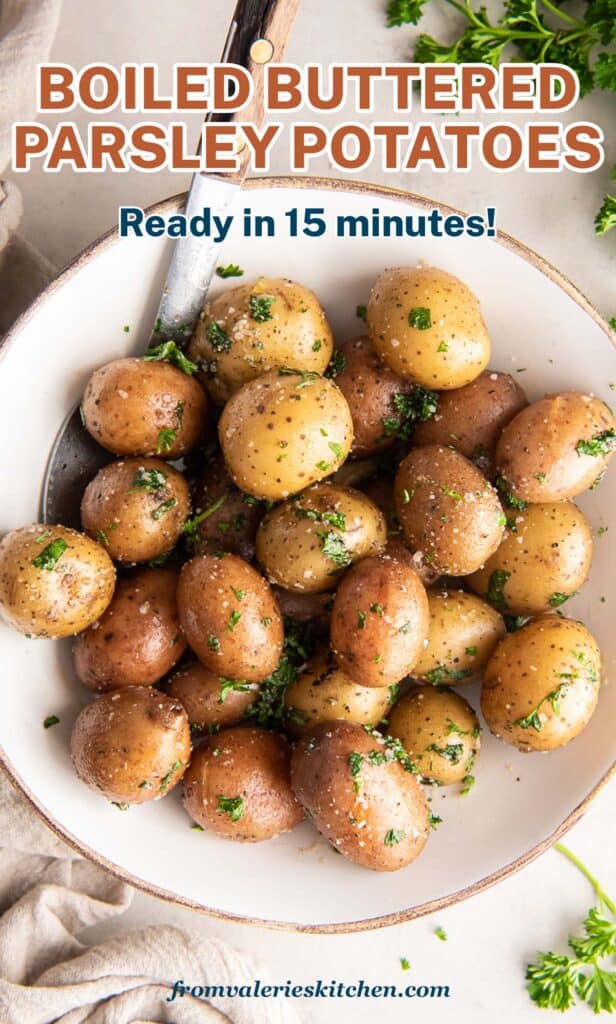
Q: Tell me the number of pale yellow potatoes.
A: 10